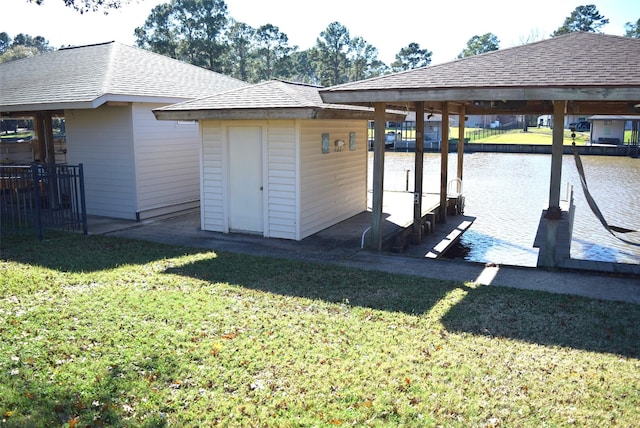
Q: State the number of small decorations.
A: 3